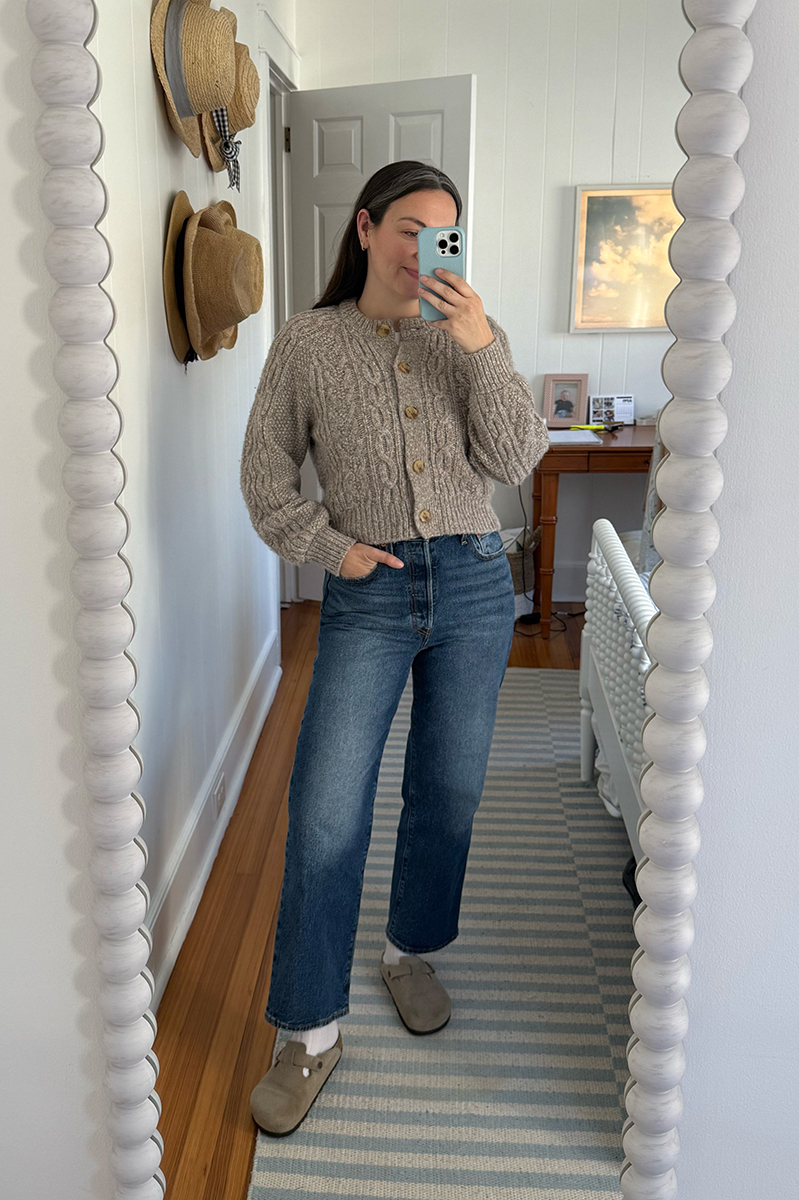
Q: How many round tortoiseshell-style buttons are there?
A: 5